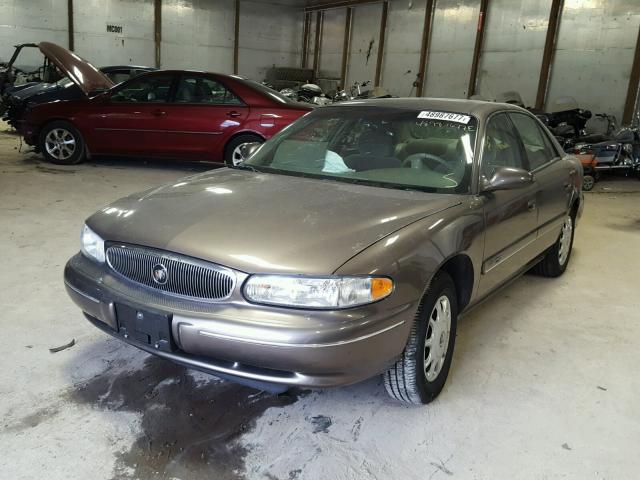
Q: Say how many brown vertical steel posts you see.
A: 11